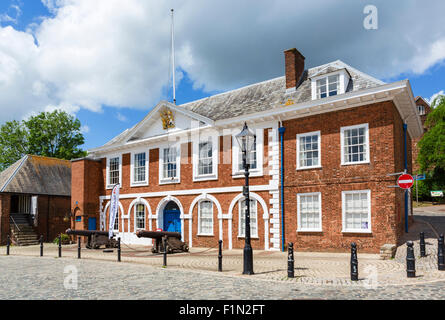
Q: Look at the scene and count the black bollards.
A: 12